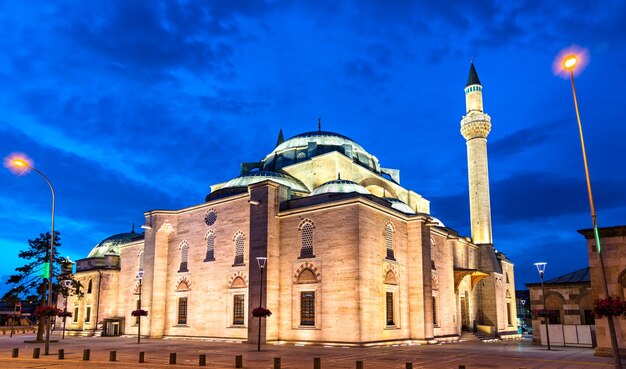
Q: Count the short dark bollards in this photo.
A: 14